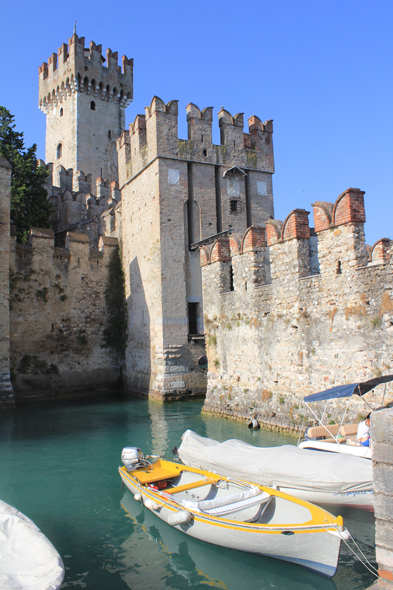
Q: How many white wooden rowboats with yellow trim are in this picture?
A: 1